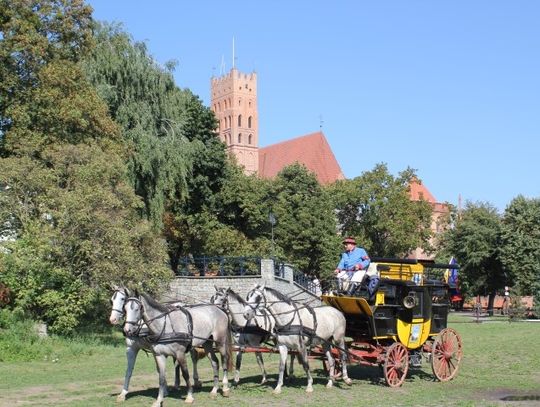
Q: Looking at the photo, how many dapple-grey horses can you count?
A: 4